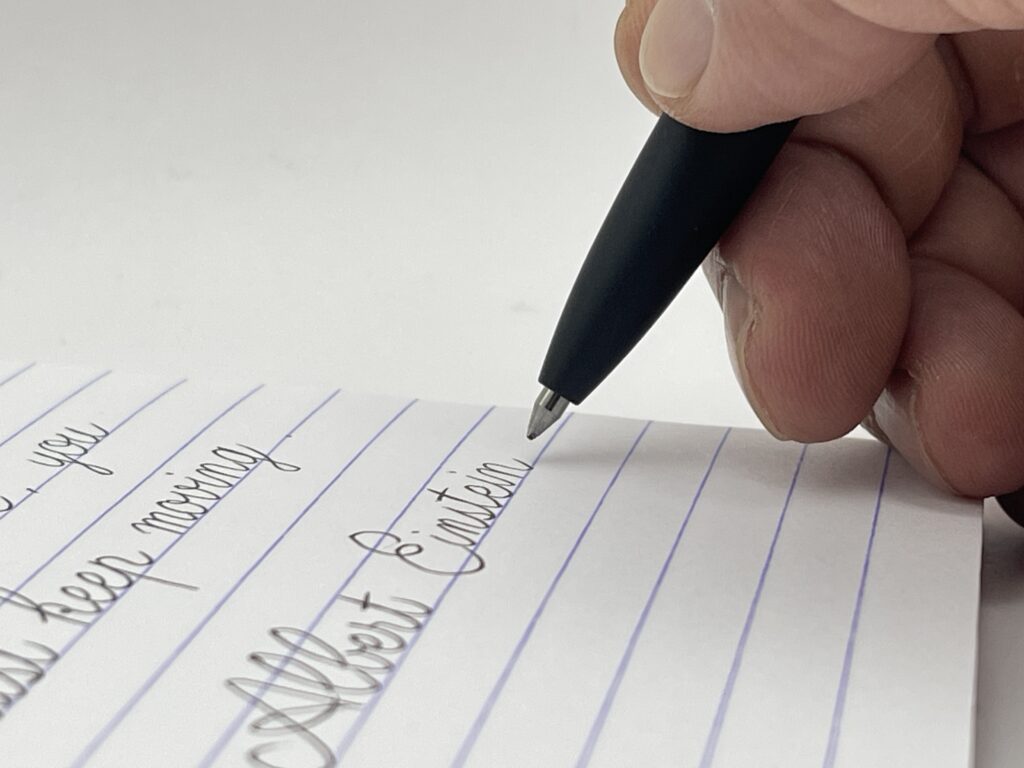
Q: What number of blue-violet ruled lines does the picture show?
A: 12